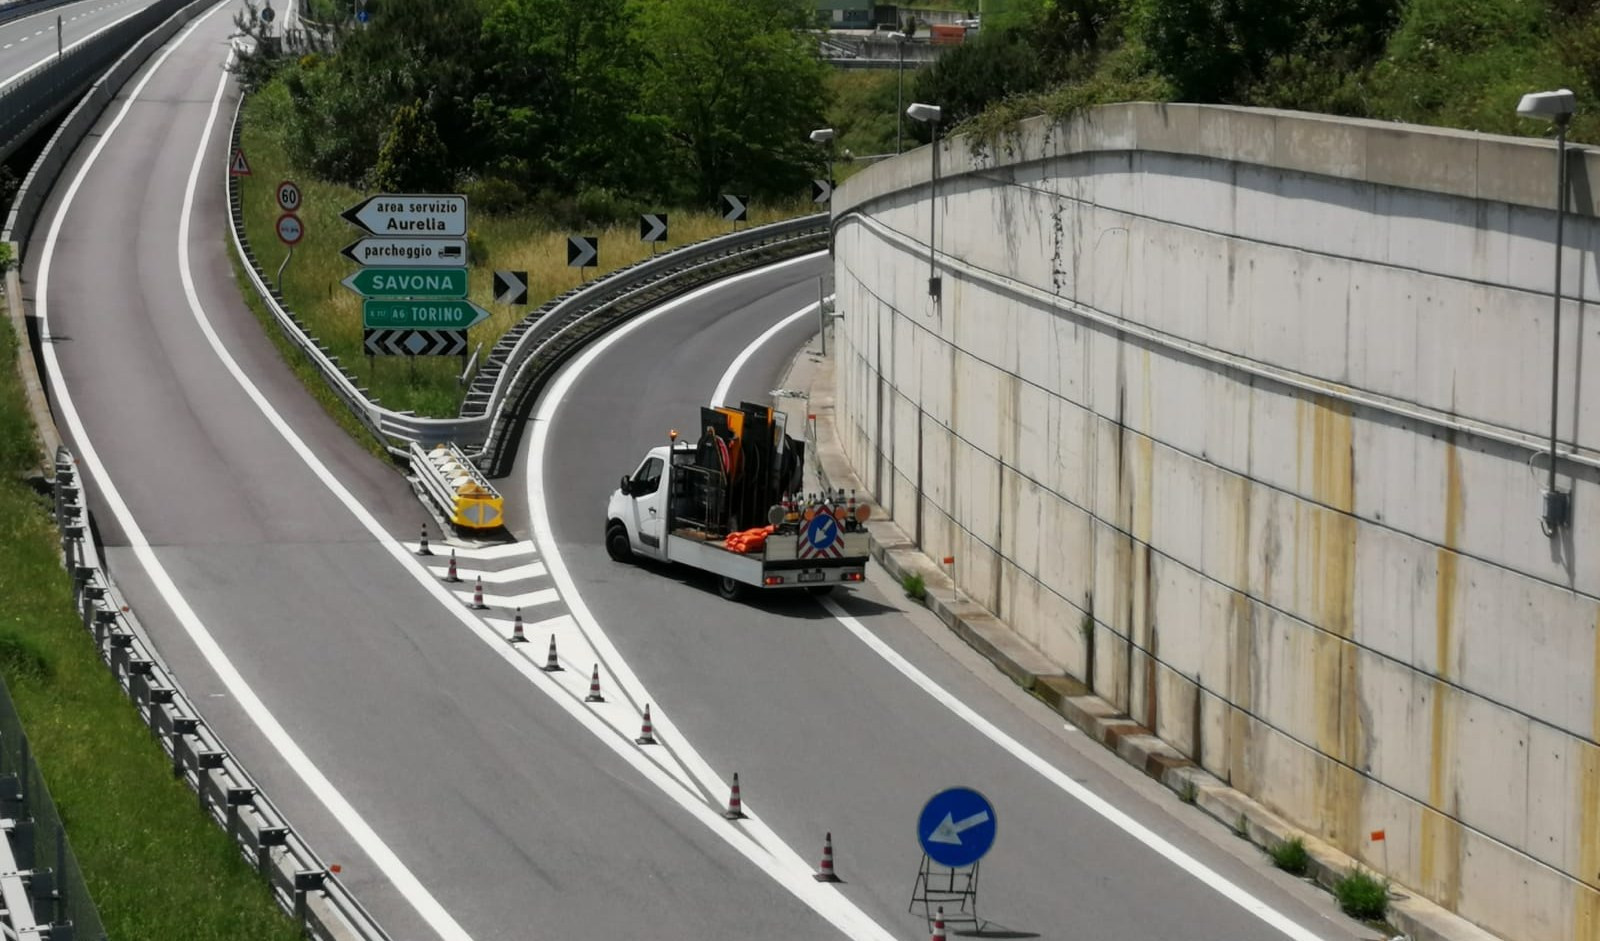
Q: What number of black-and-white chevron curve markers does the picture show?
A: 5